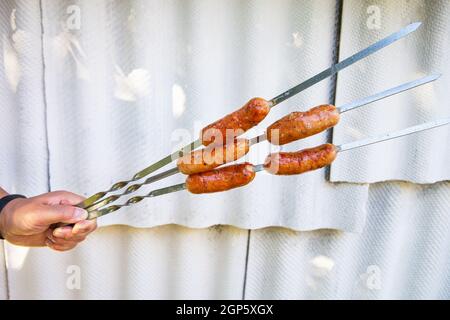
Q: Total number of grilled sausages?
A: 5